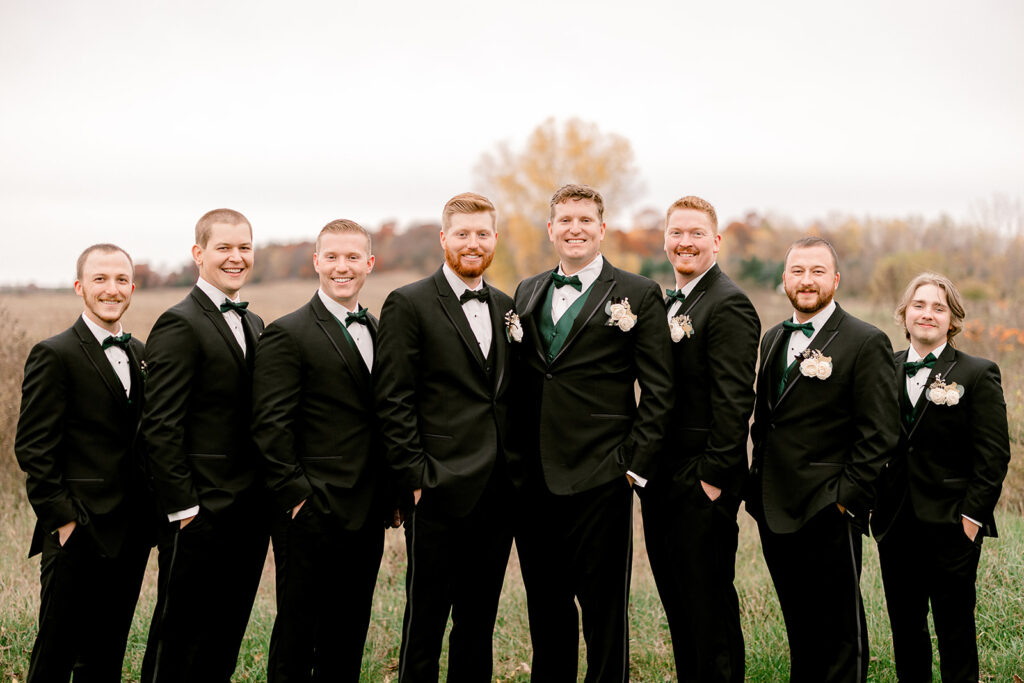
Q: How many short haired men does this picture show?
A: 7